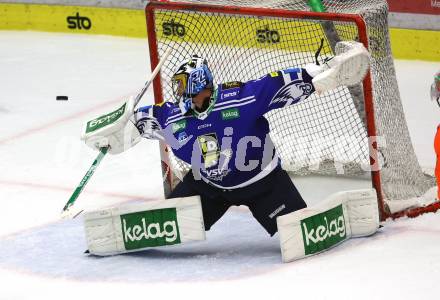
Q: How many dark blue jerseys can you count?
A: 1